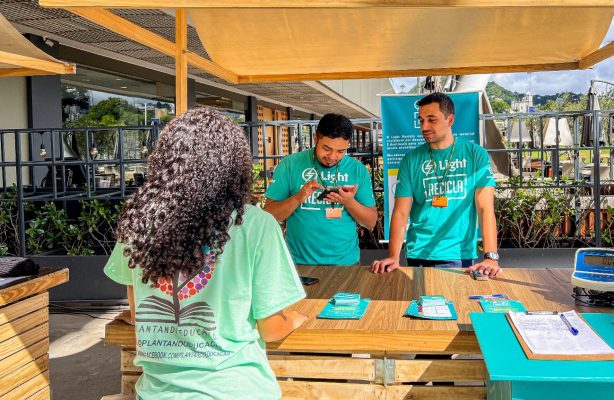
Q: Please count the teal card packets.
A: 3